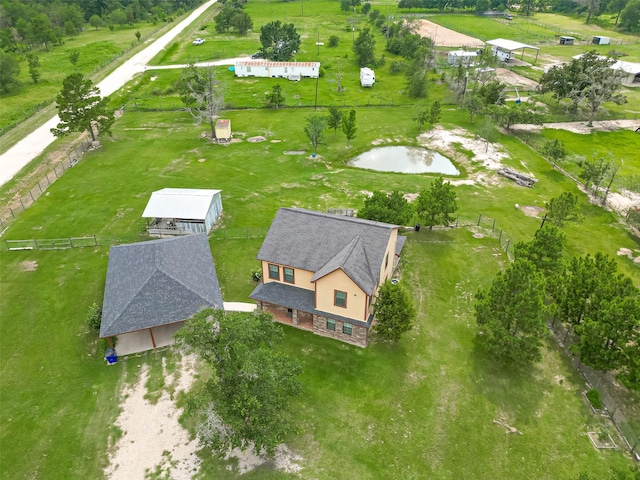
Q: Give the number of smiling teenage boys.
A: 0